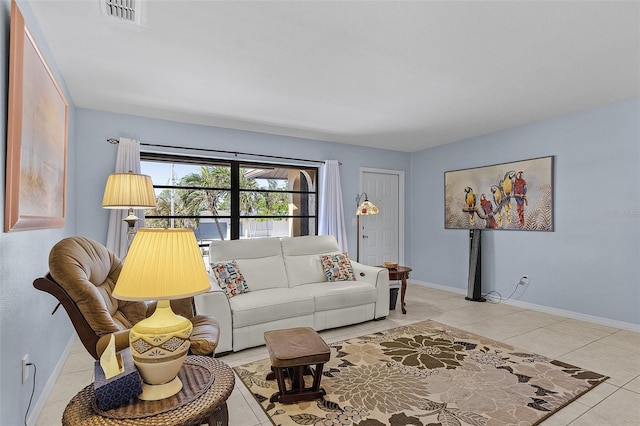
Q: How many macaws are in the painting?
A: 5